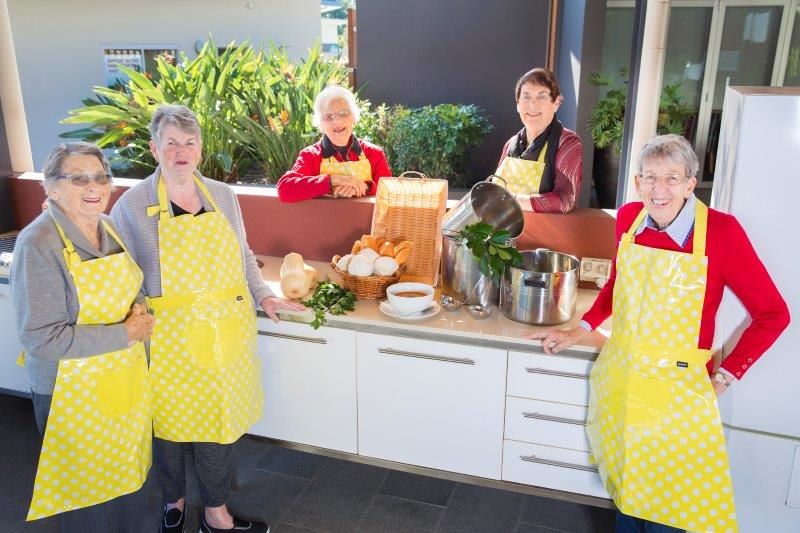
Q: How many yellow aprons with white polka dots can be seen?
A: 5